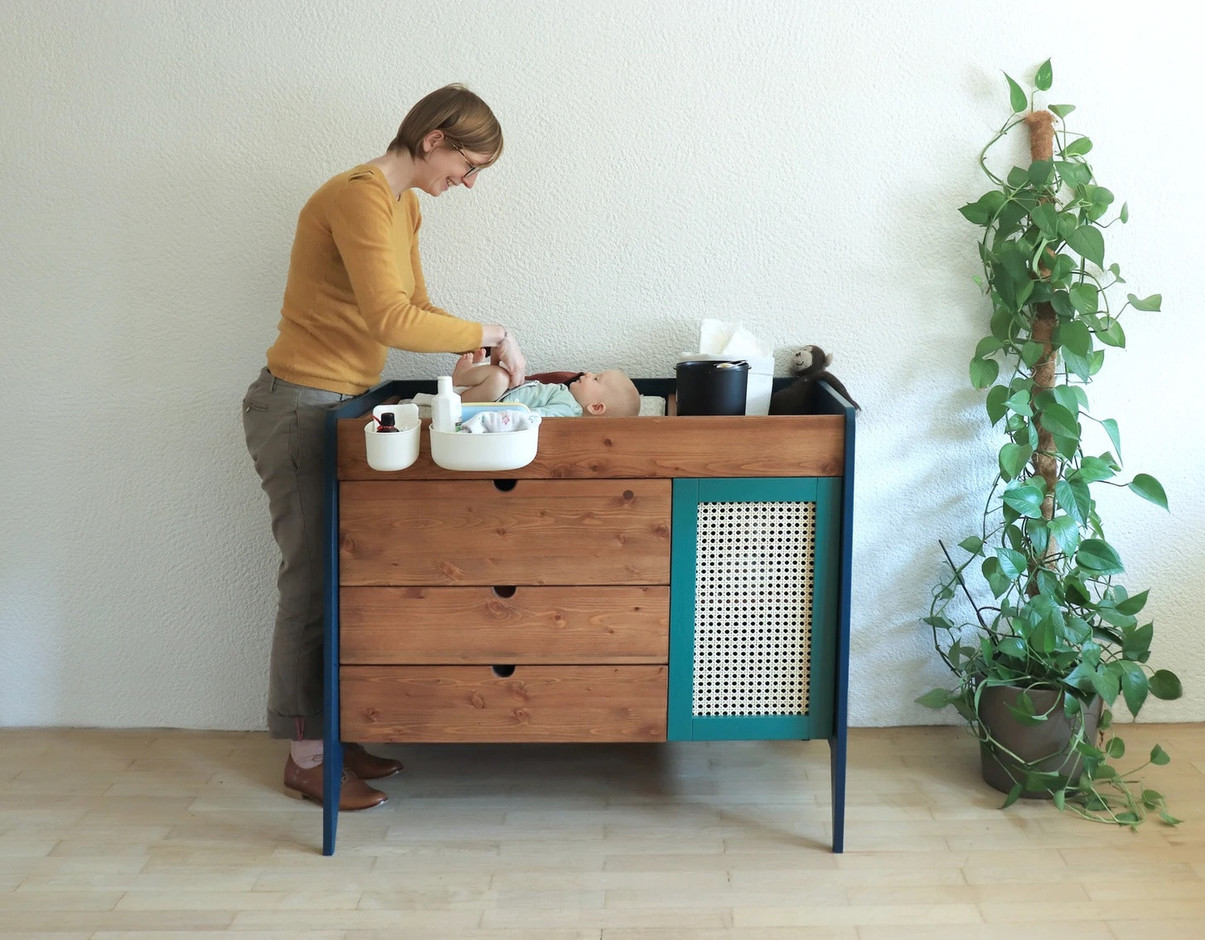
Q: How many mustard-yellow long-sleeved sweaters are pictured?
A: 1